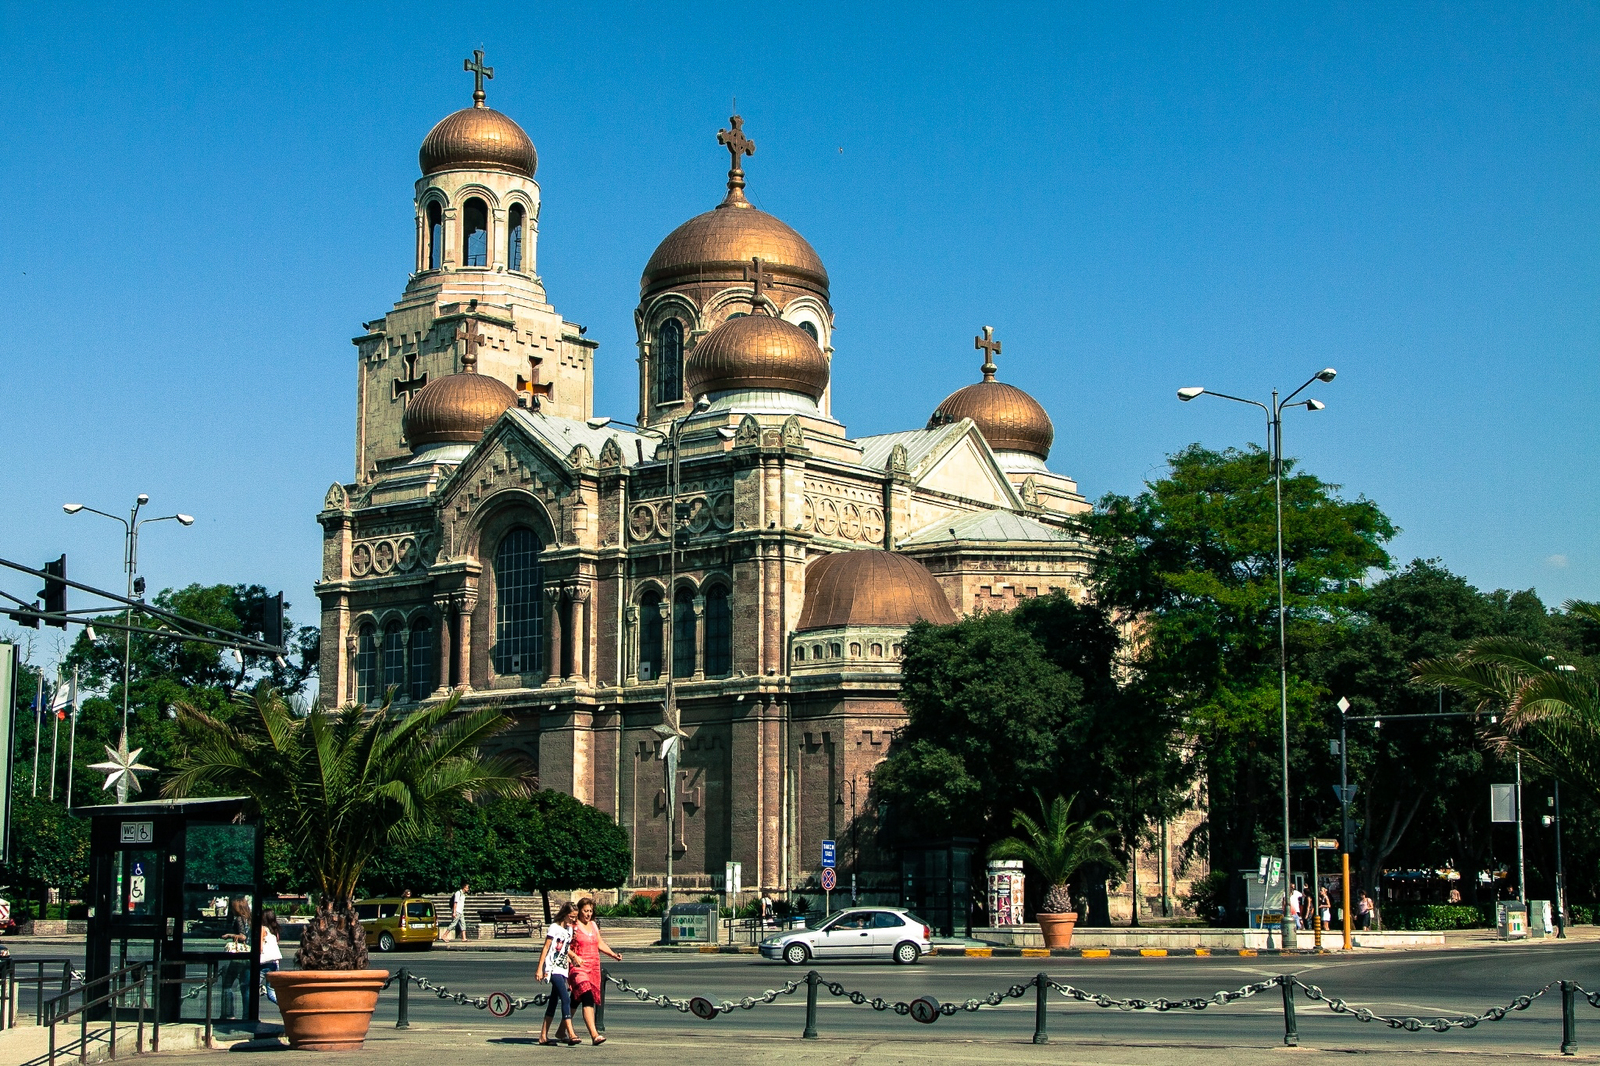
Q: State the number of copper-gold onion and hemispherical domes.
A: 6